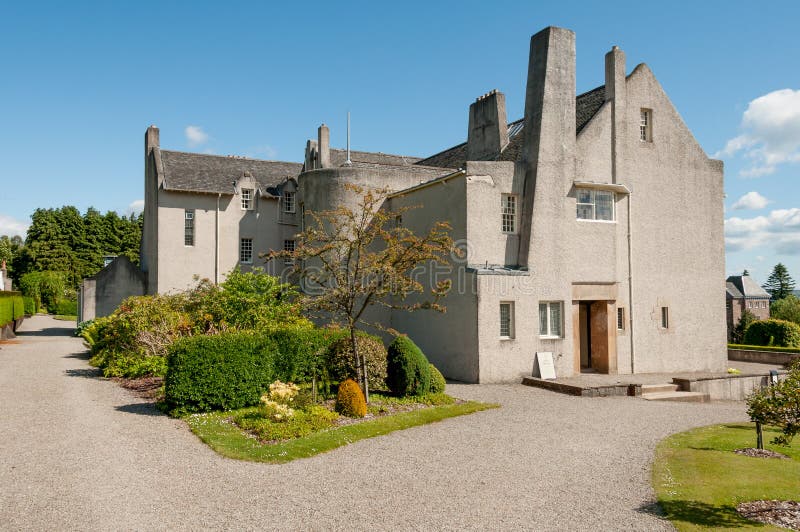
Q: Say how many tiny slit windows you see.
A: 2